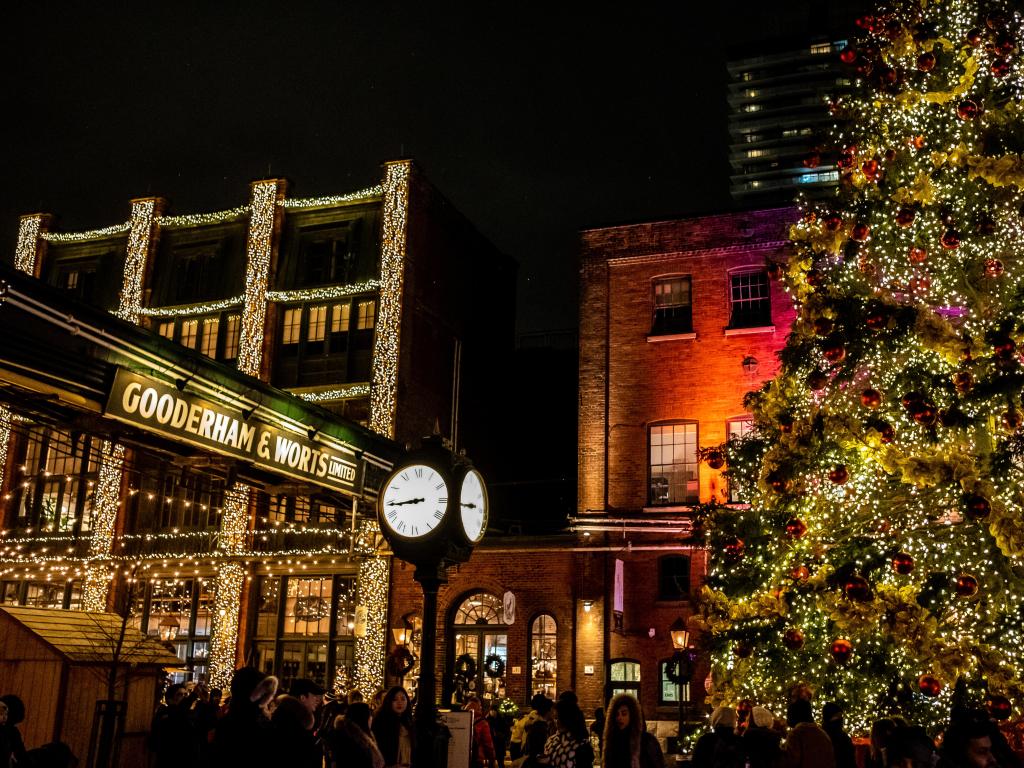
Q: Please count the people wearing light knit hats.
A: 2